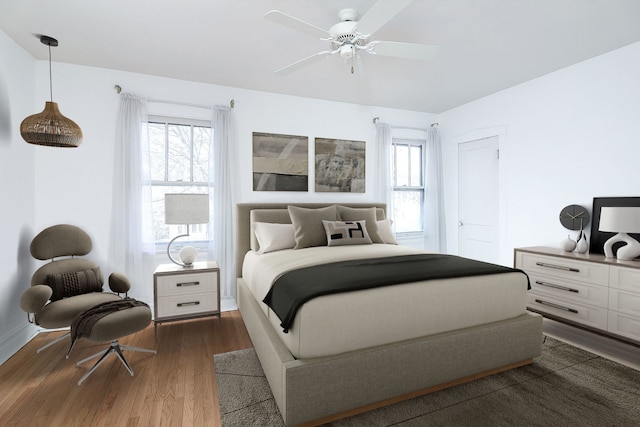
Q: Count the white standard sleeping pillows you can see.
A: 2